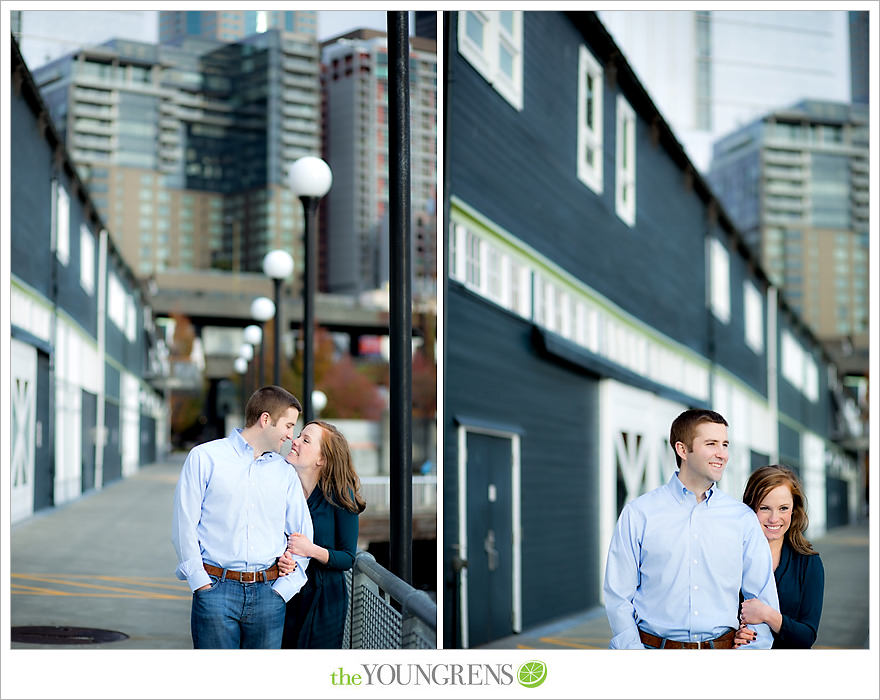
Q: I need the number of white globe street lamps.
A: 7